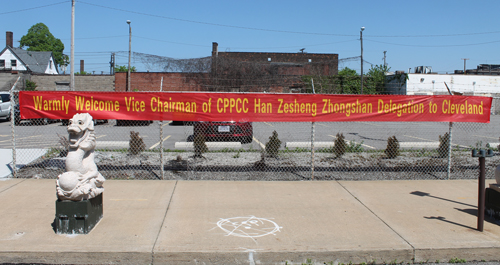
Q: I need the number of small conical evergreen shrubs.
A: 6